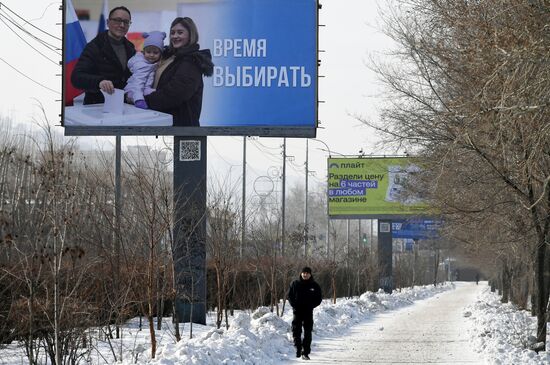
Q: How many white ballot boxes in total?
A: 1